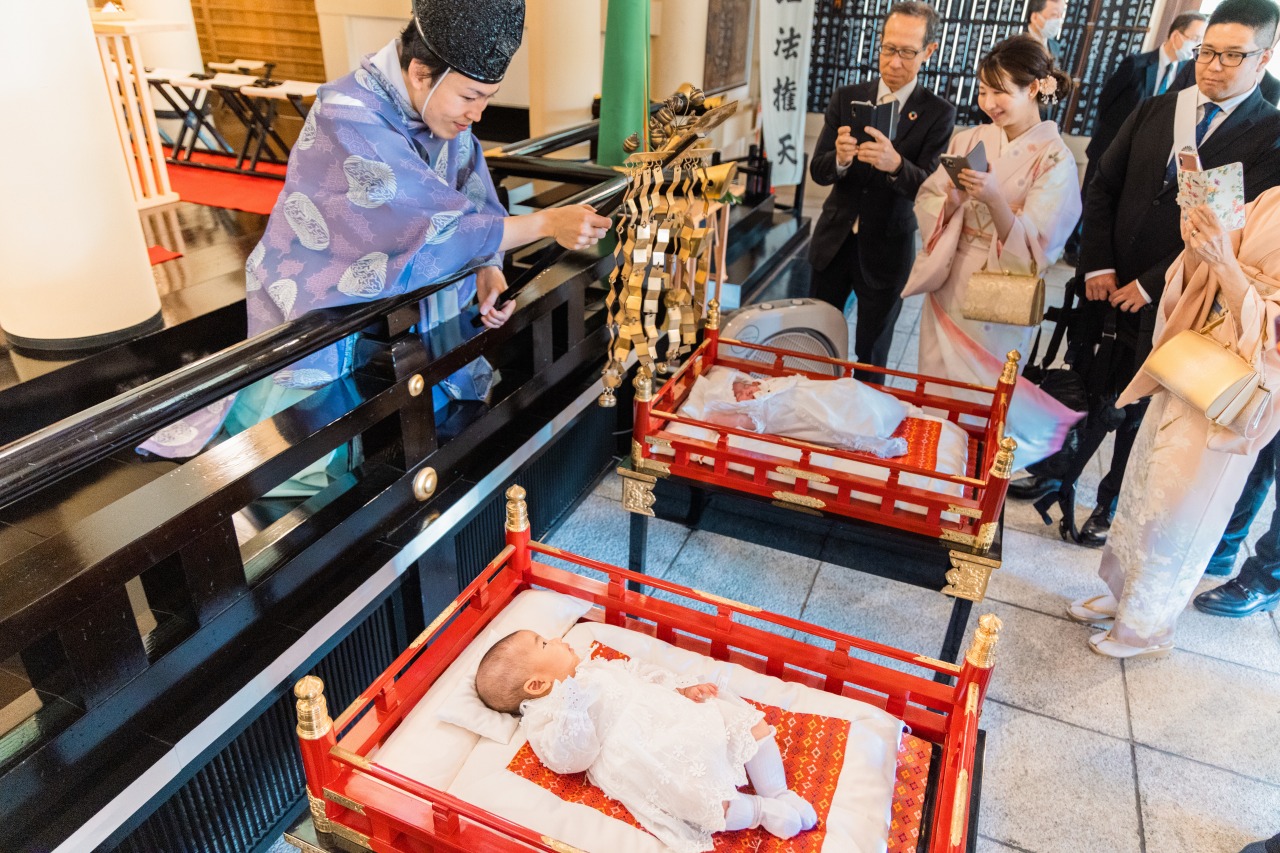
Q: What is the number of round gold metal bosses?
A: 2